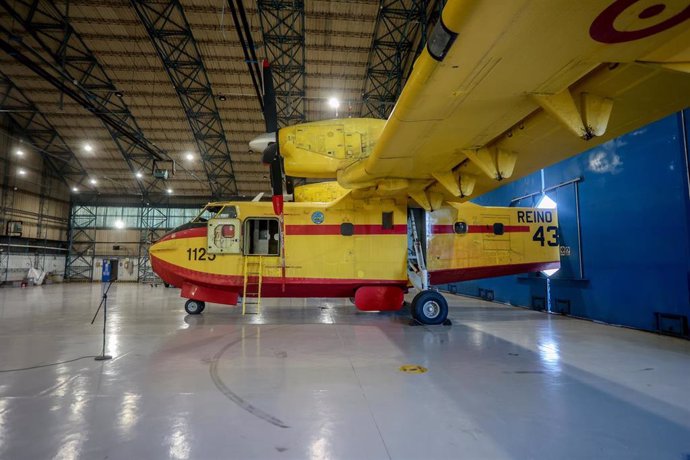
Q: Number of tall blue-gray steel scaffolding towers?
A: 2